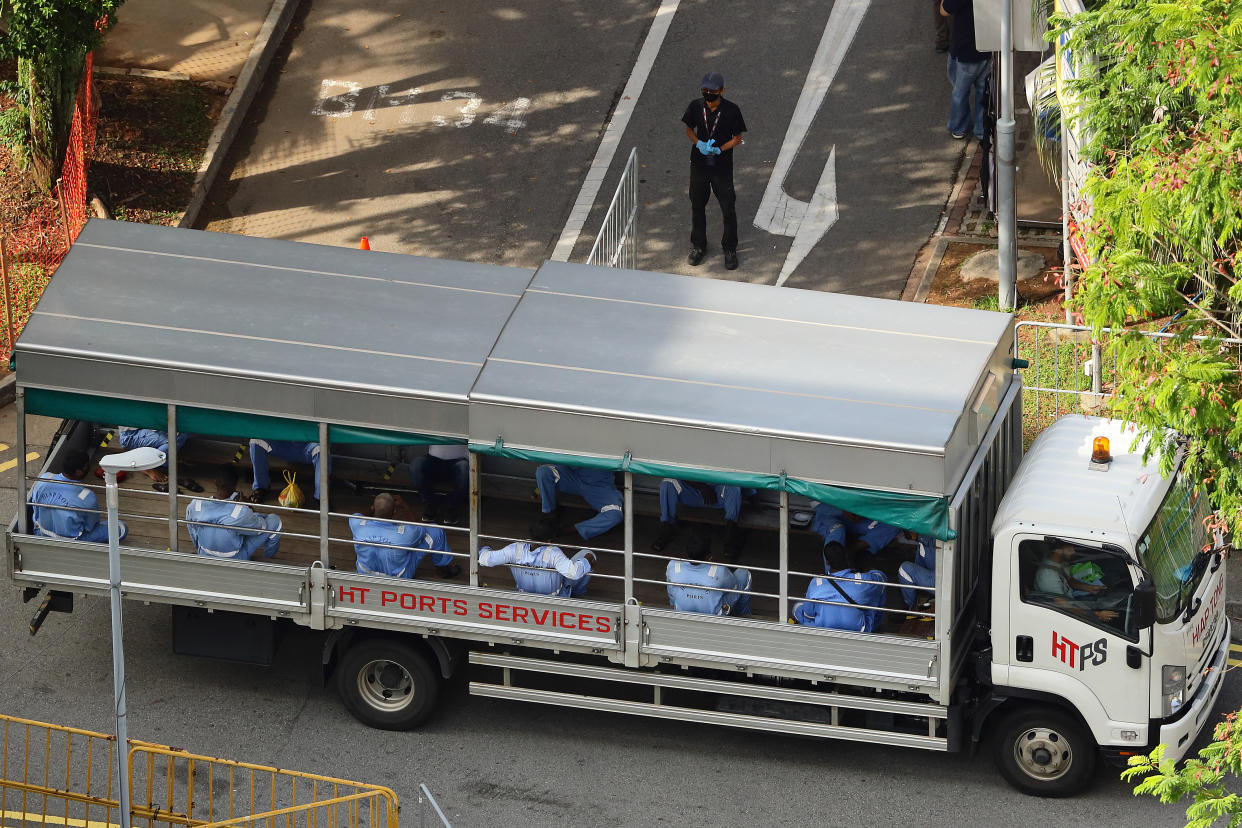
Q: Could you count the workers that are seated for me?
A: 13